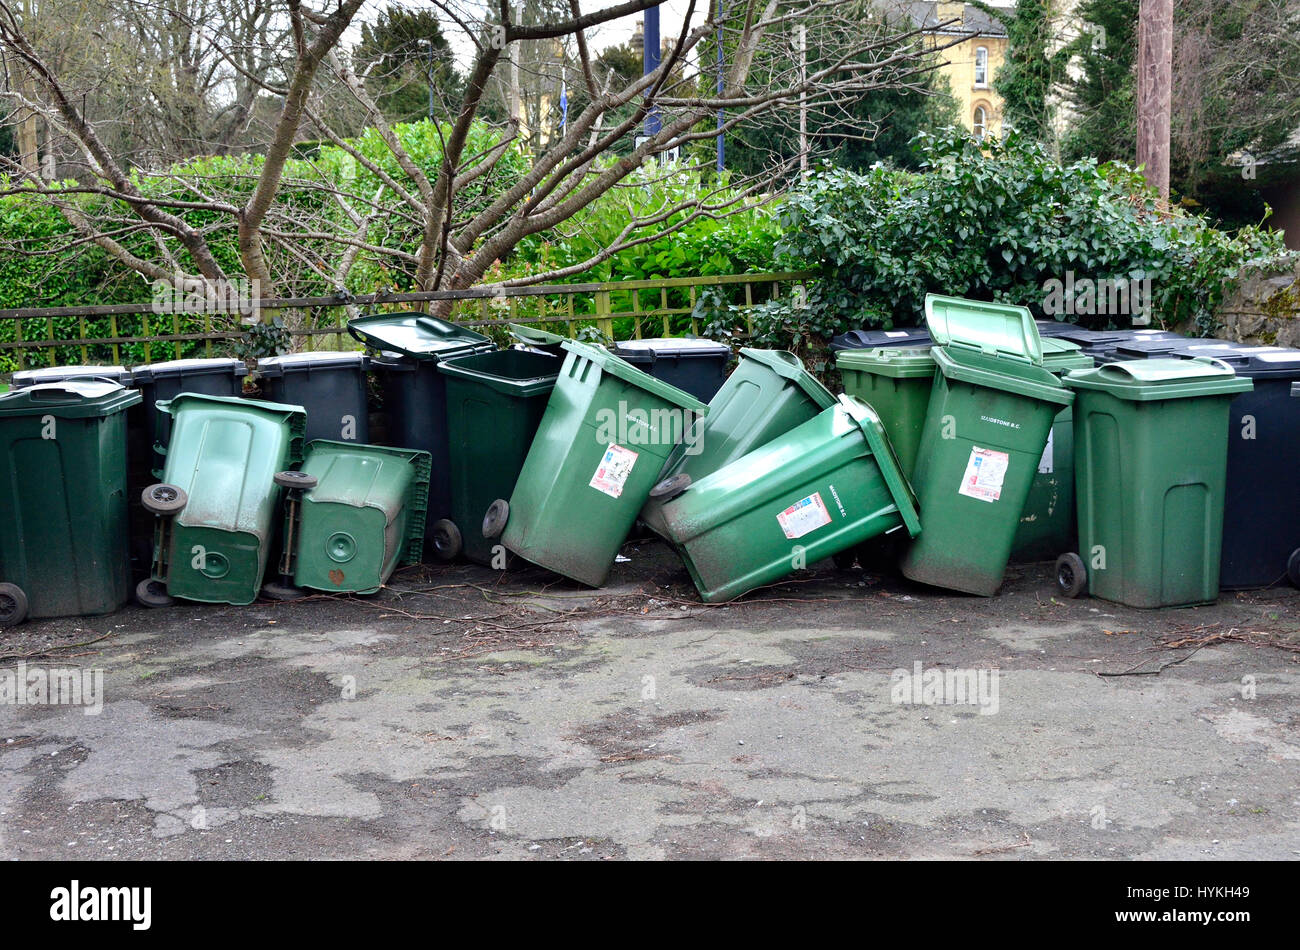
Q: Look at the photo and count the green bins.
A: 11